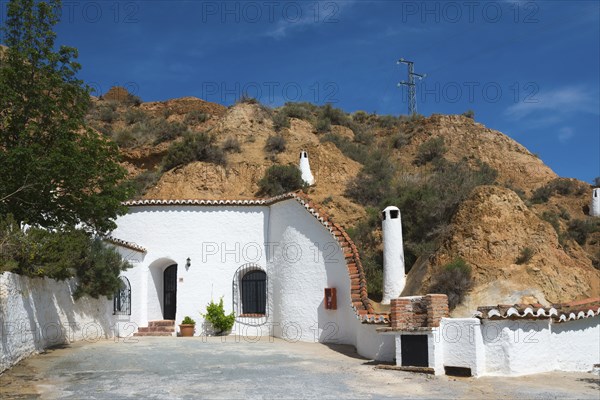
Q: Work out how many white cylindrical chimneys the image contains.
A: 3